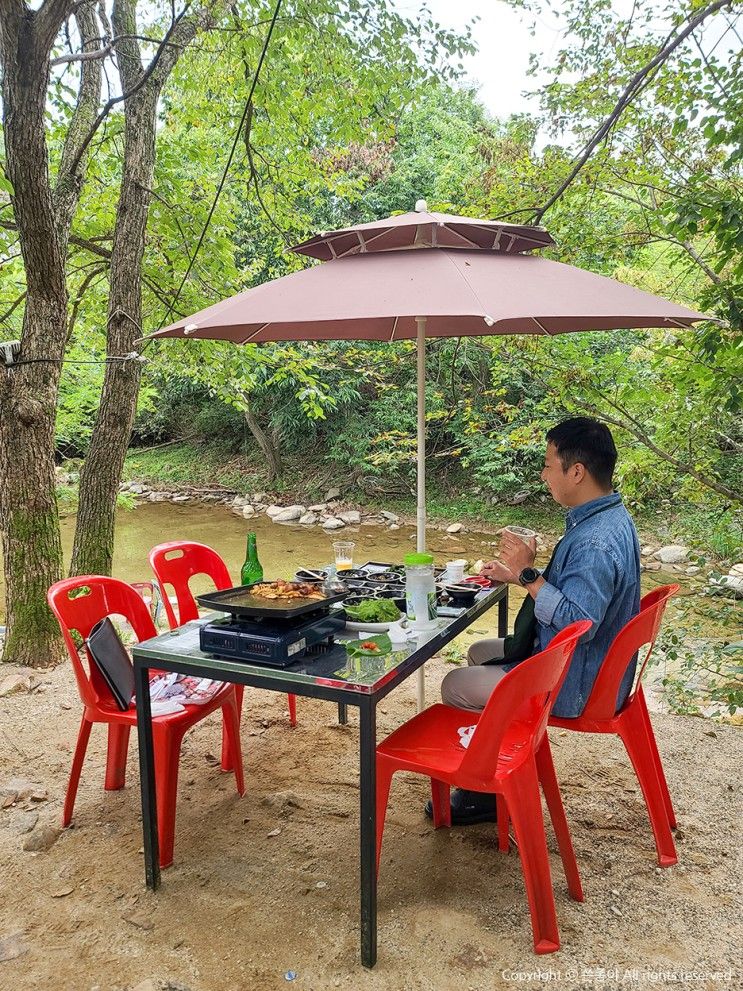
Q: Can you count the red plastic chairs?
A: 4